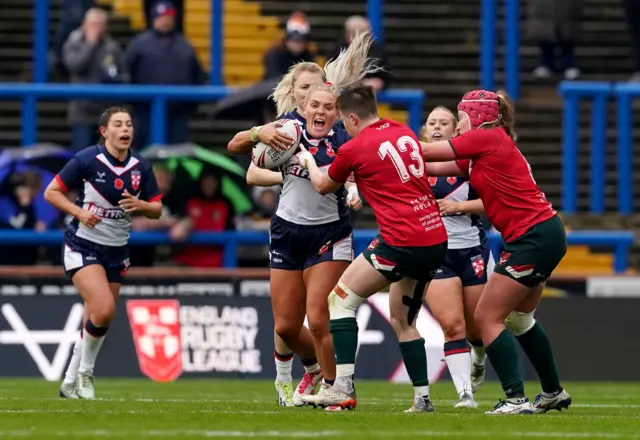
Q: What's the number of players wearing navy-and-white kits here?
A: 4